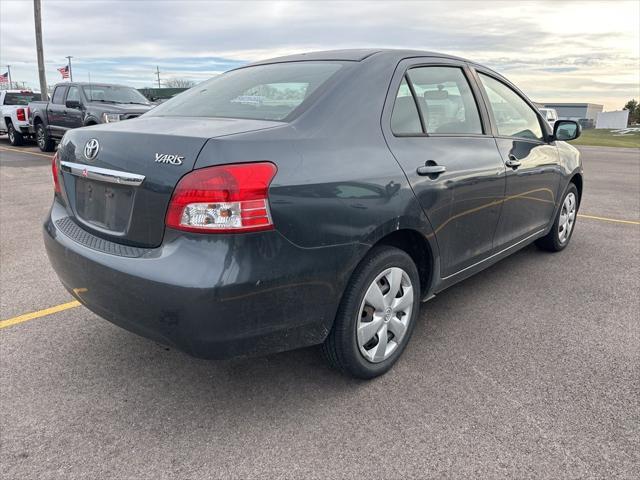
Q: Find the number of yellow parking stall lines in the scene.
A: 3